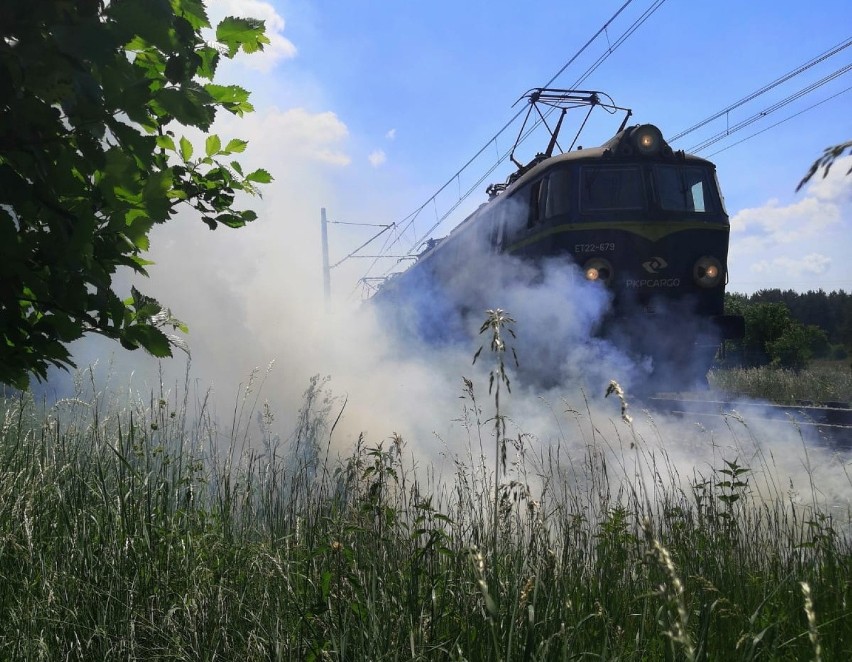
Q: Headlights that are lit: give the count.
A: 3